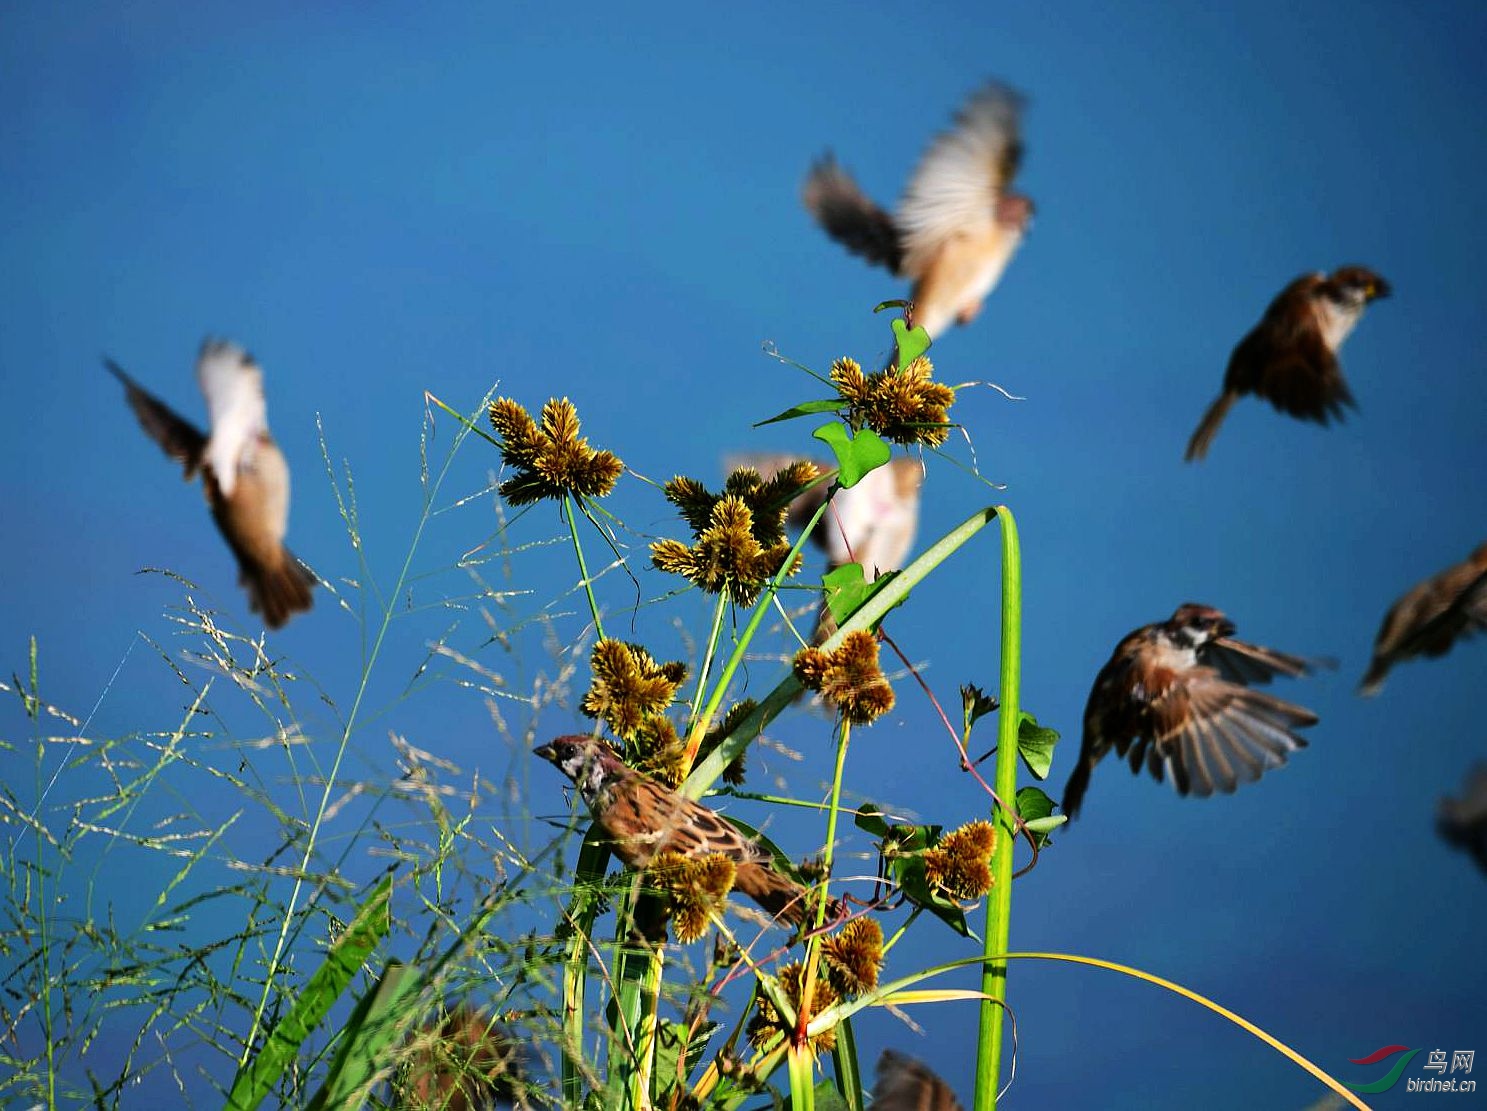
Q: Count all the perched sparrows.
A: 1